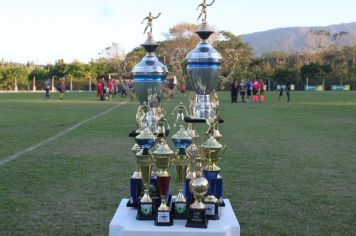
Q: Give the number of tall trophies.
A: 2